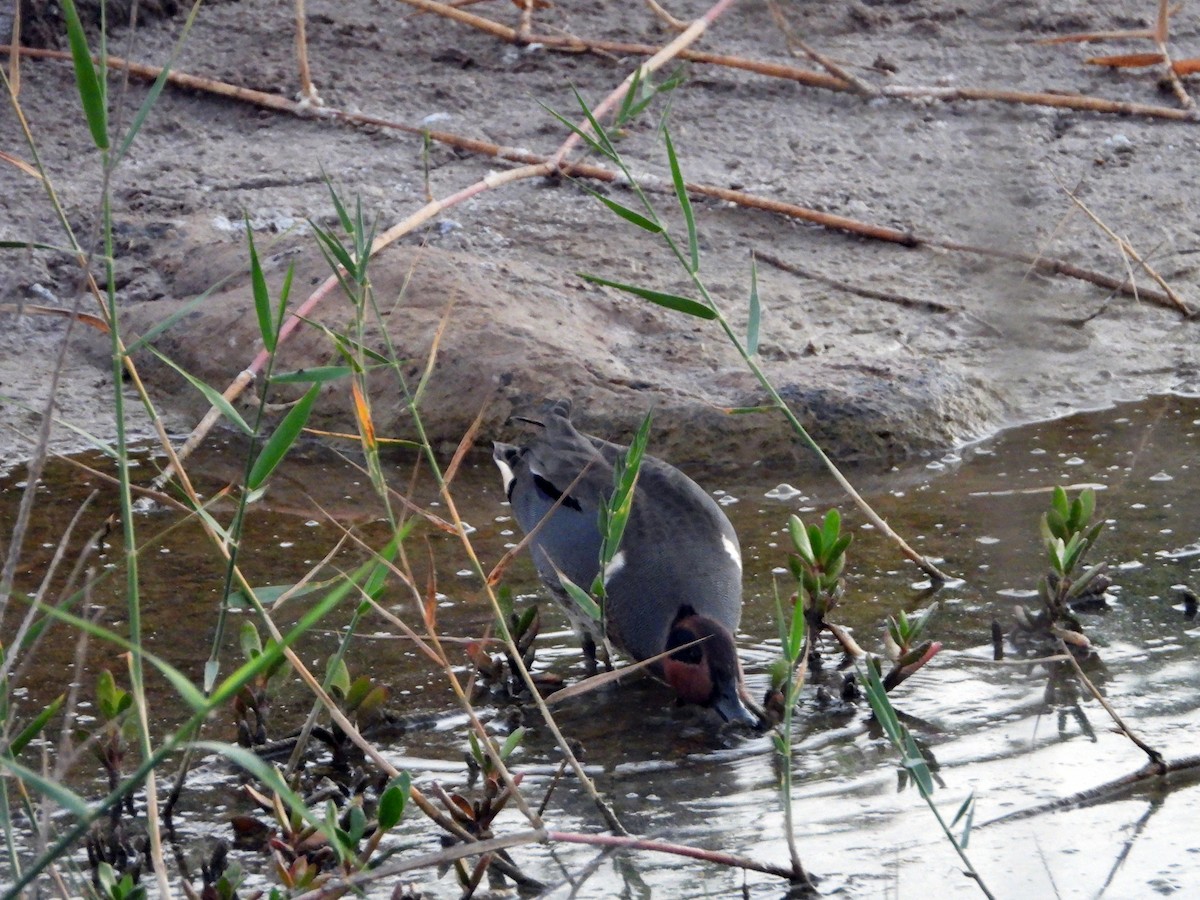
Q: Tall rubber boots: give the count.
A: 0